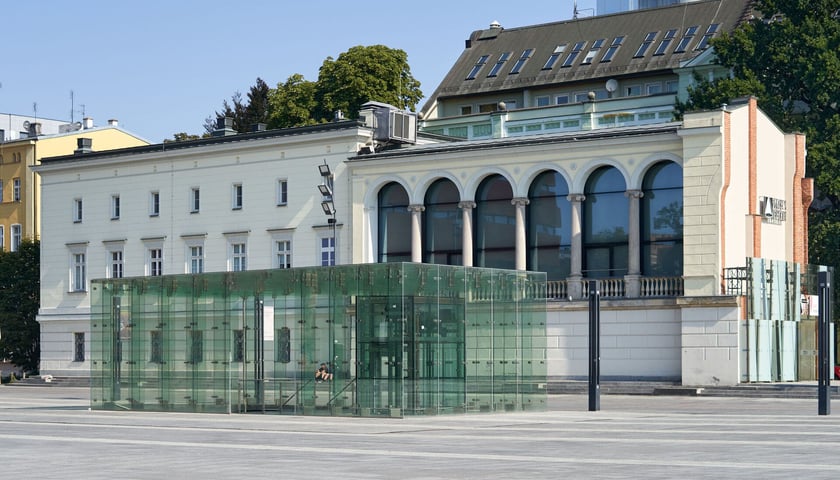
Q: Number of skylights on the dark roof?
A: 11